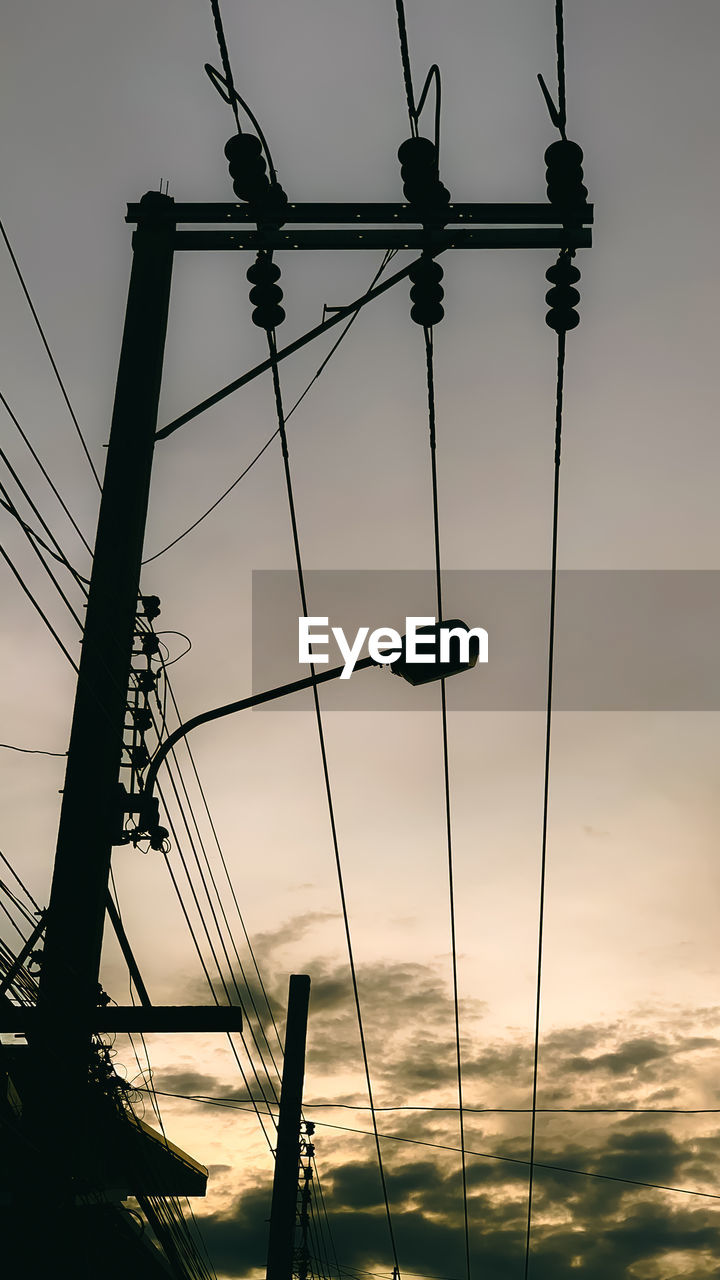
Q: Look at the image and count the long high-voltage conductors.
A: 3